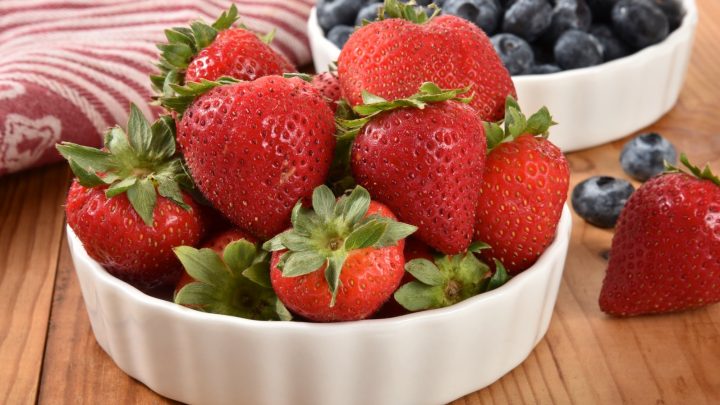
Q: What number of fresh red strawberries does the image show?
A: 11